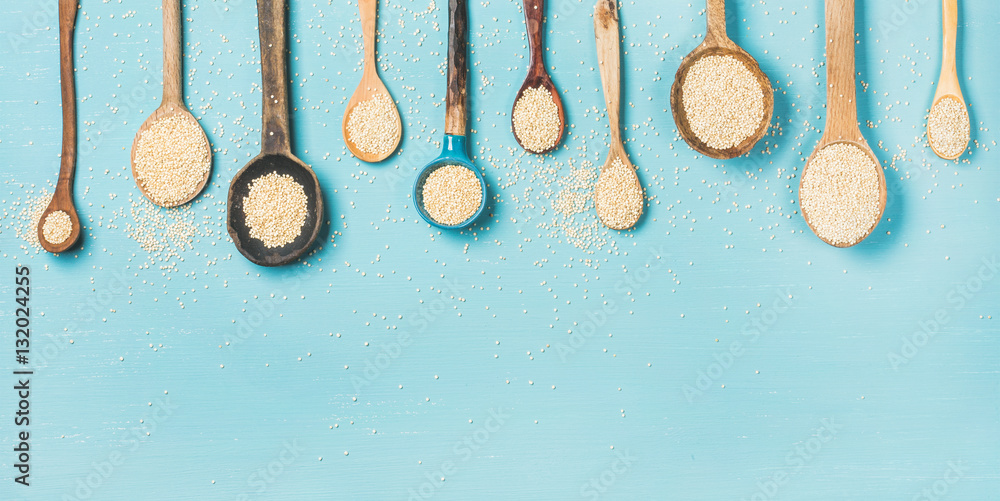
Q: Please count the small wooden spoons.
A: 5